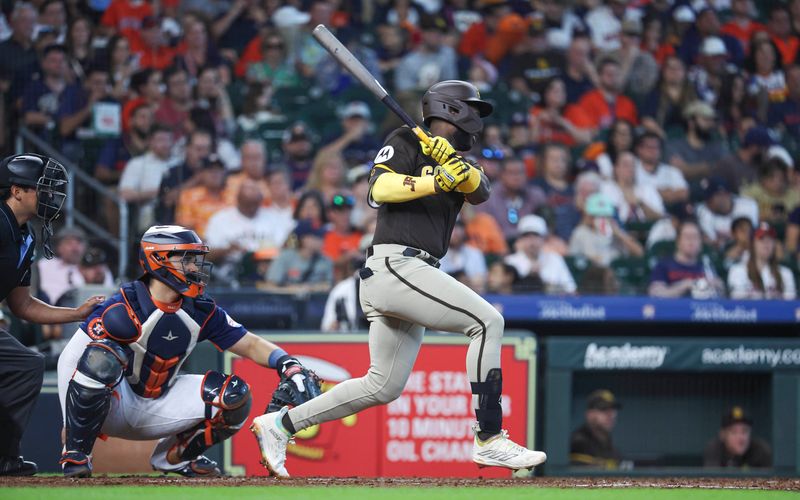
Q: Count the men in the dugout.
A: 2